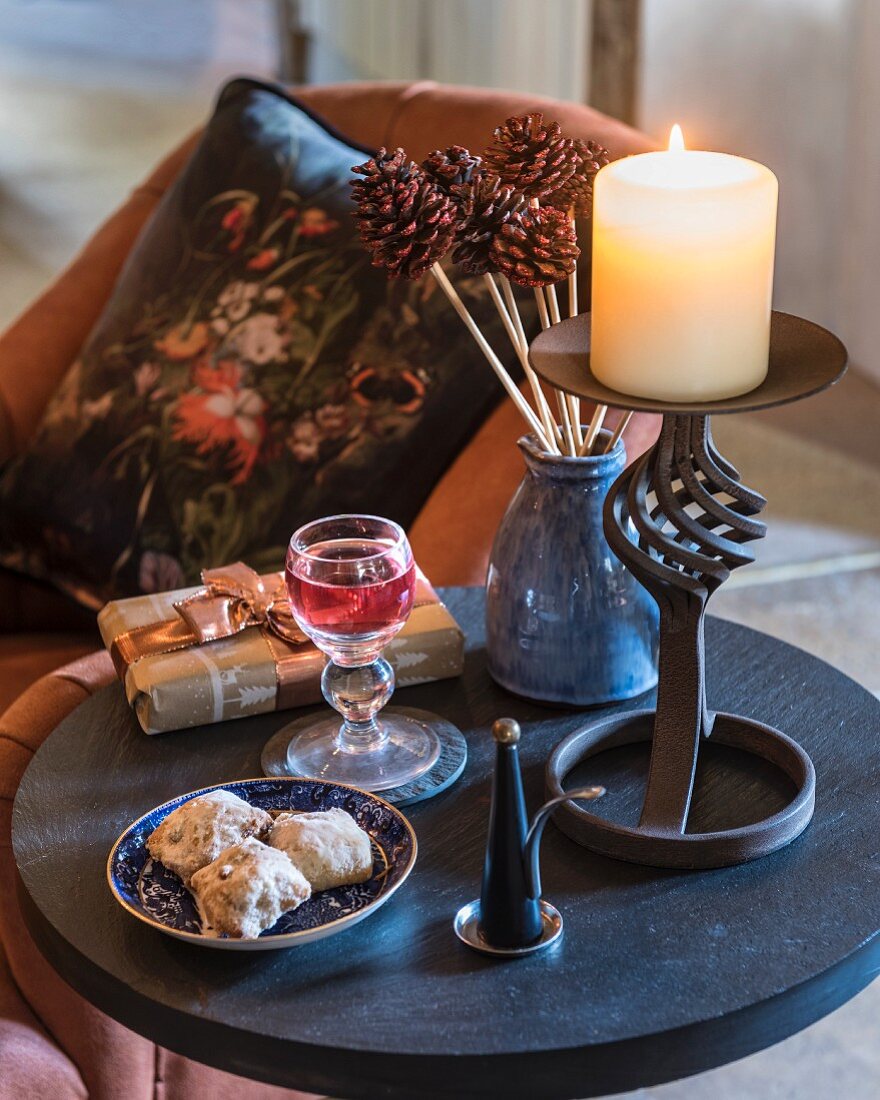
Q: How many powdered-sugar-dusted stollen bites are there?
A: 3